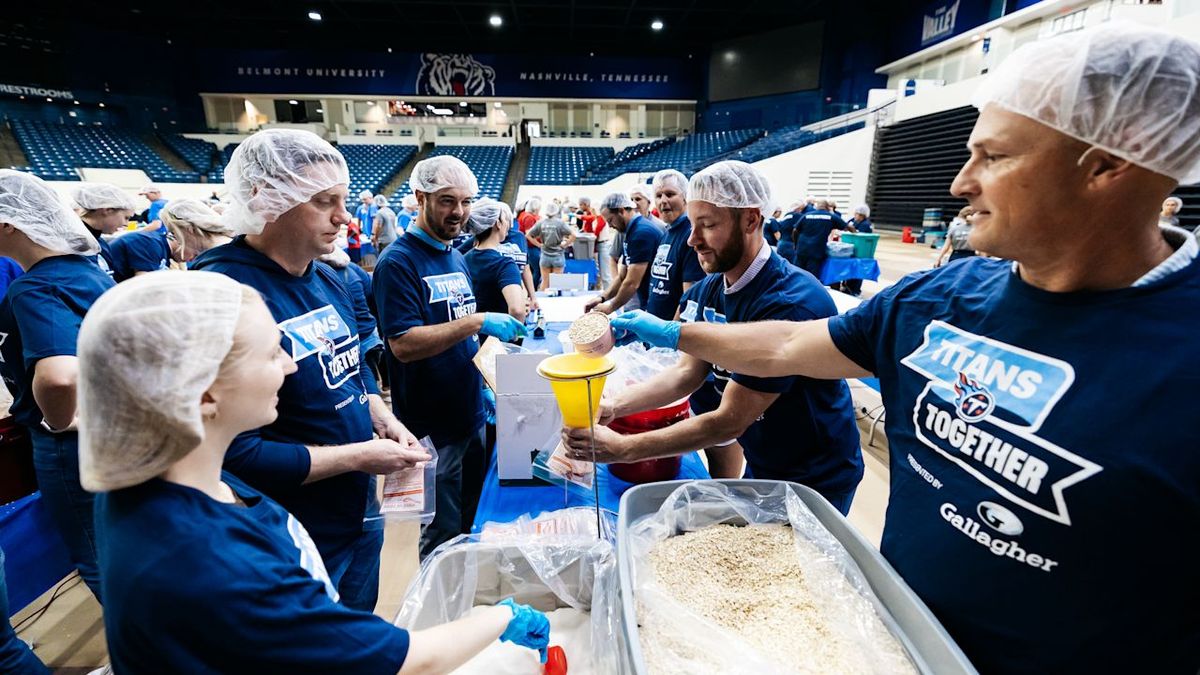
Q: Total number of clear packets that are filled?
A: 0